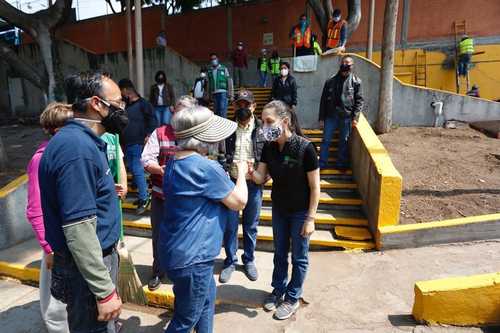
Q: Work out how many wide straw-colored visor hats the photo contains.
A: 1